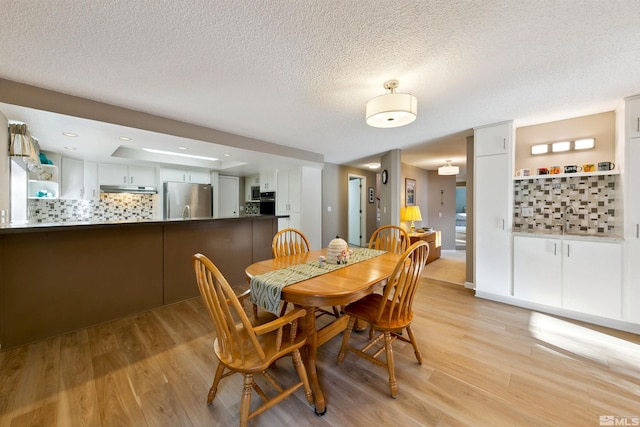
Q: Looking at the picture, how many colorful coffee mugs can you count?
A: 6